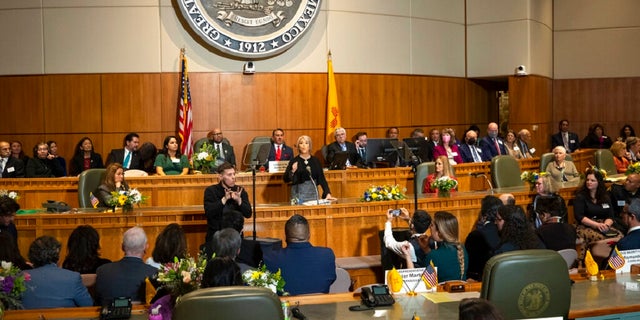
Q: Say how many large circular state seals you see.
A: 1